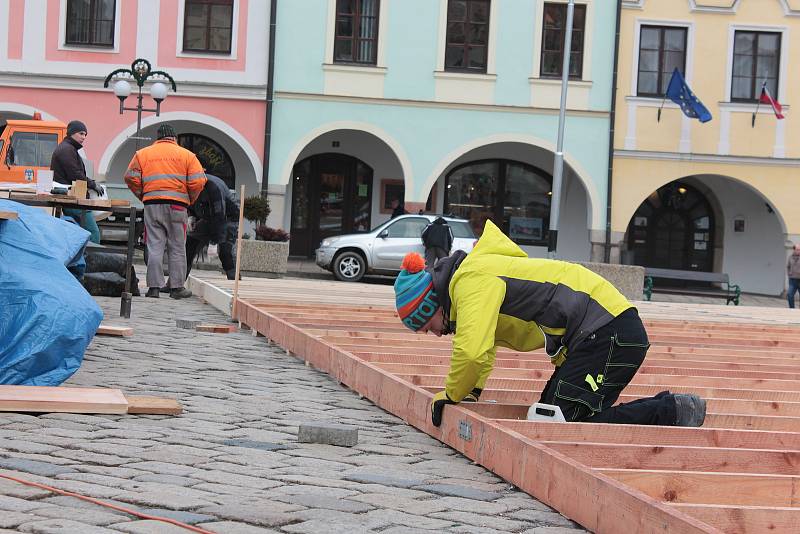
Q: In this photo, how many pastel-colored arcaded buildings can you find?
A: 3